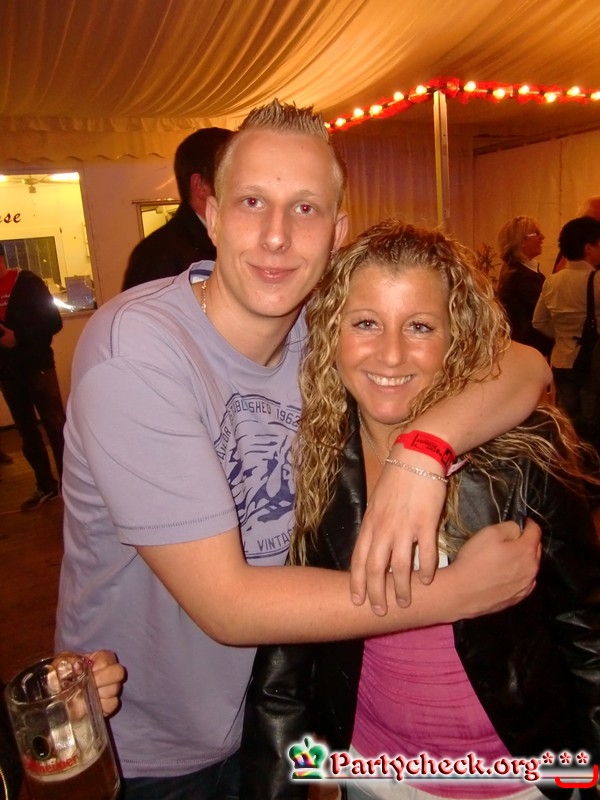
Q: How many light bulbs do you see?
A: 12